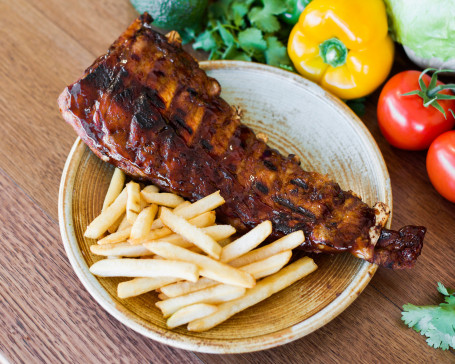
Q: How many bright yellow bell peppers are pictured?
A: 1